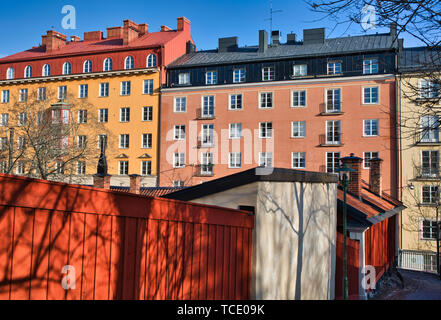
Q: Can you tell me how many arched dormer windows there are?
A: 8